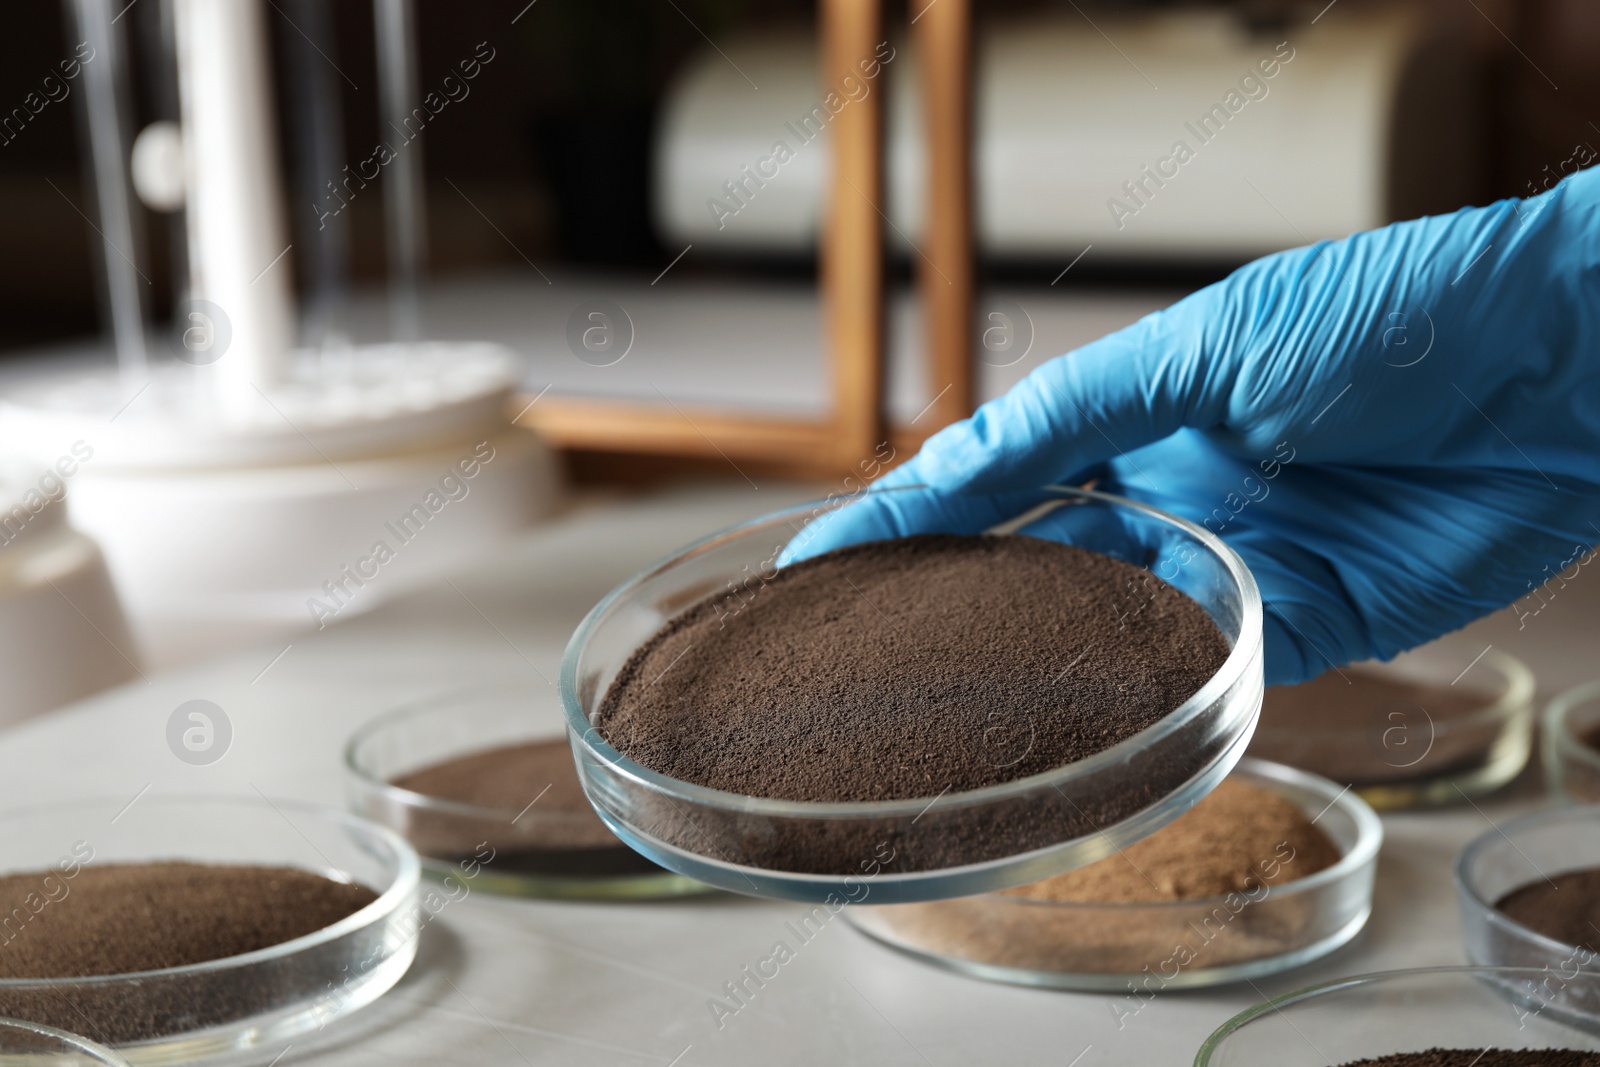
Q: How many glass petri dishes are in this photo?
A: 9